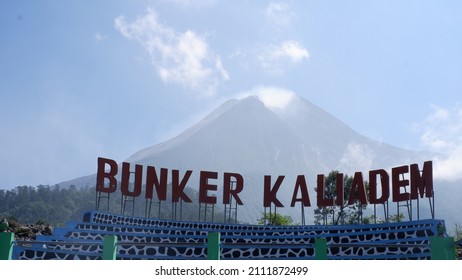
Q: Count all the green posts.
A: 5